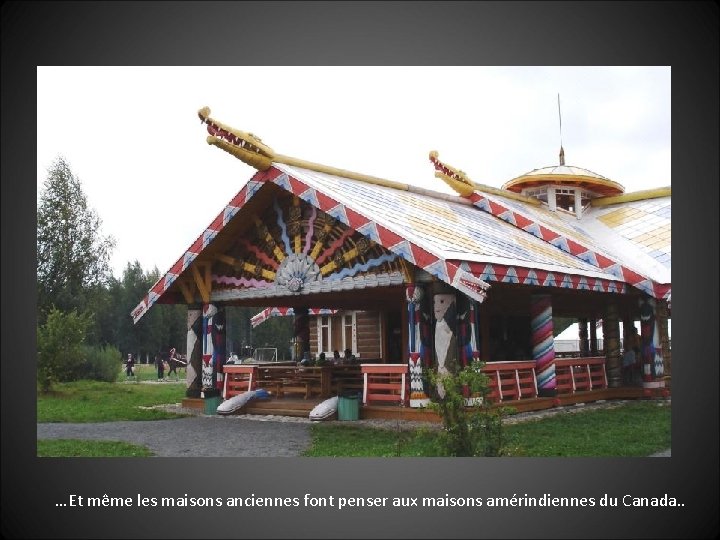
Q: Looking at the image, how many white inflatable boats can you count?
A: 2